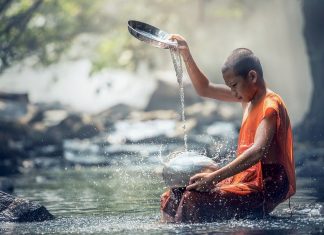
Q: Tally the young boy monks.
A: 1